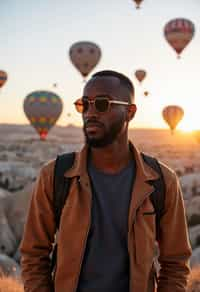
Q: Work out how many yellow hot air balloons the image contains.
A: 1